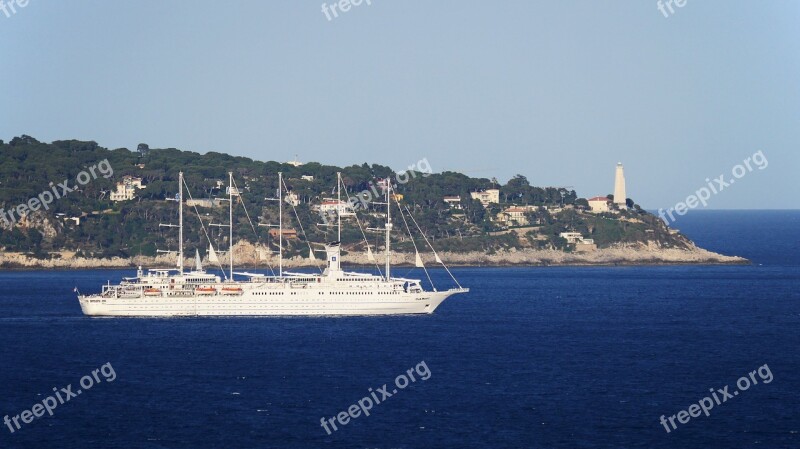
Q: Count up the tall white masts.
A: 5